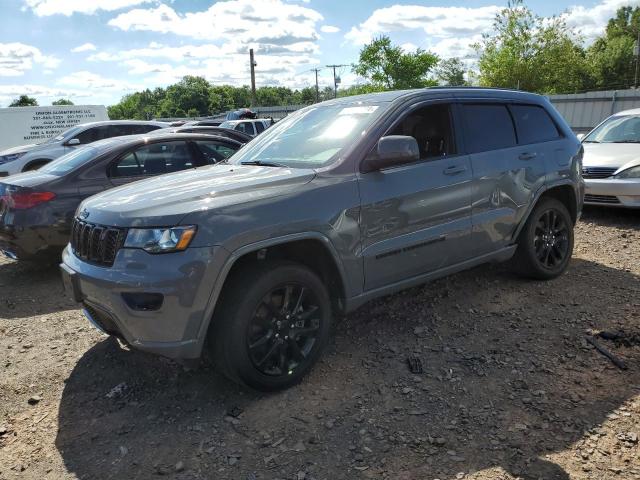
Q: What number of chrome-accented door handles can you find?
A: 0